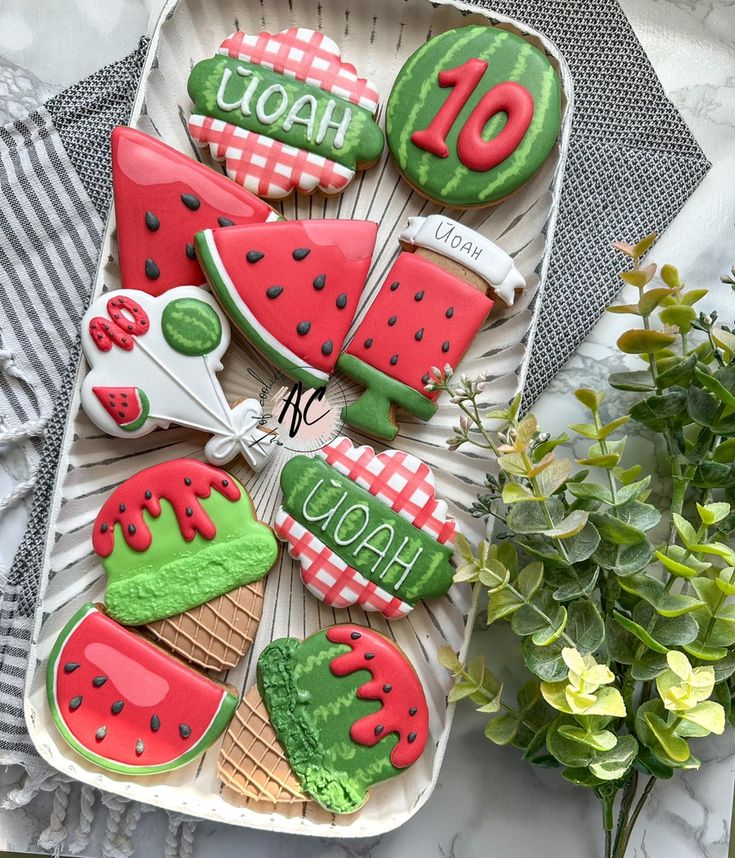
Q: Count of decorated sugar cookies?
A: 10